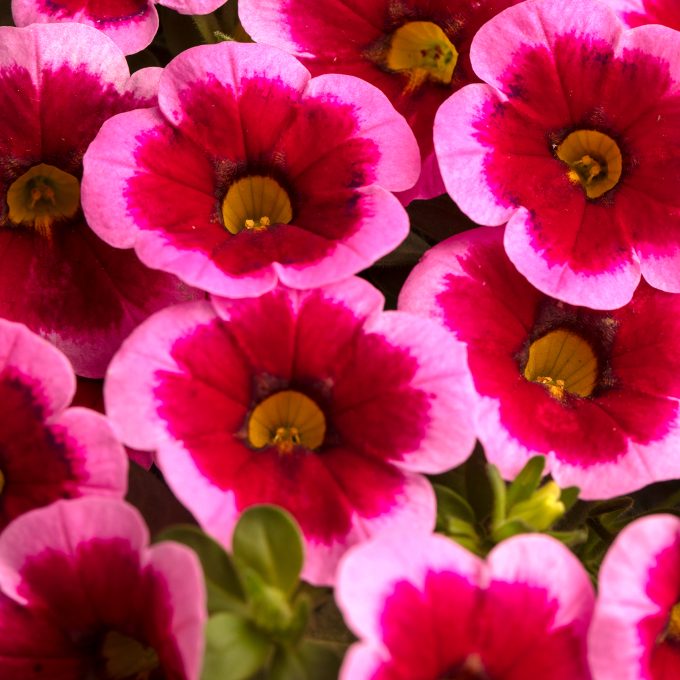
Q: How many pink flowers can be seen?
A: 12